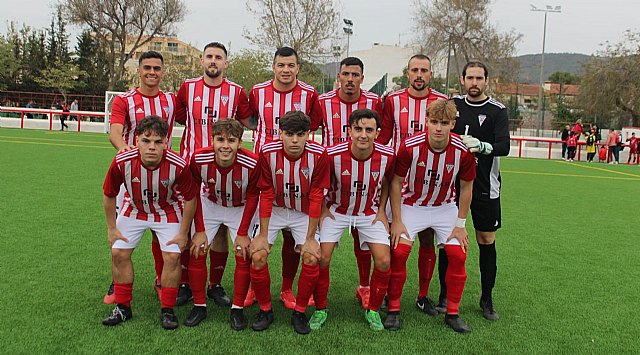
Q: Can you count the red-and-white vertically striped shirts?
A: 10